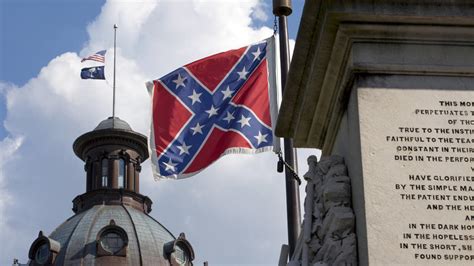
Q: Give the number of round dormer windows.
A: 3